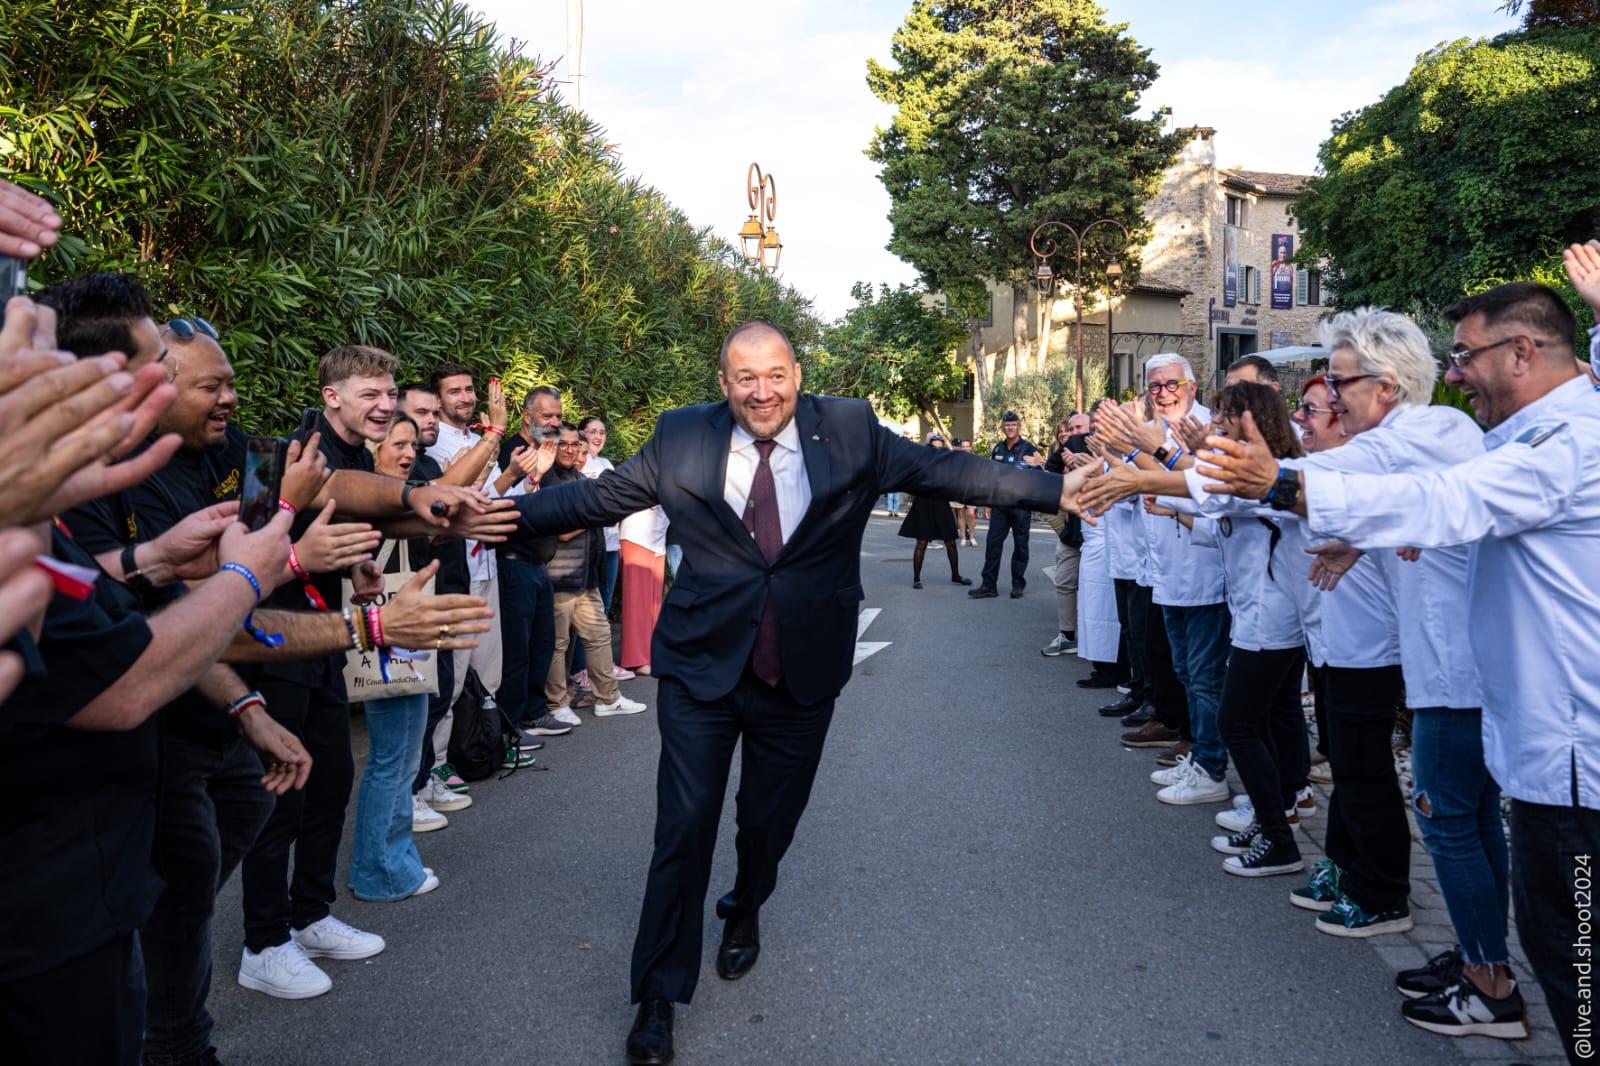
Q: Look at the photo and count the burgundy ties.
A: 1